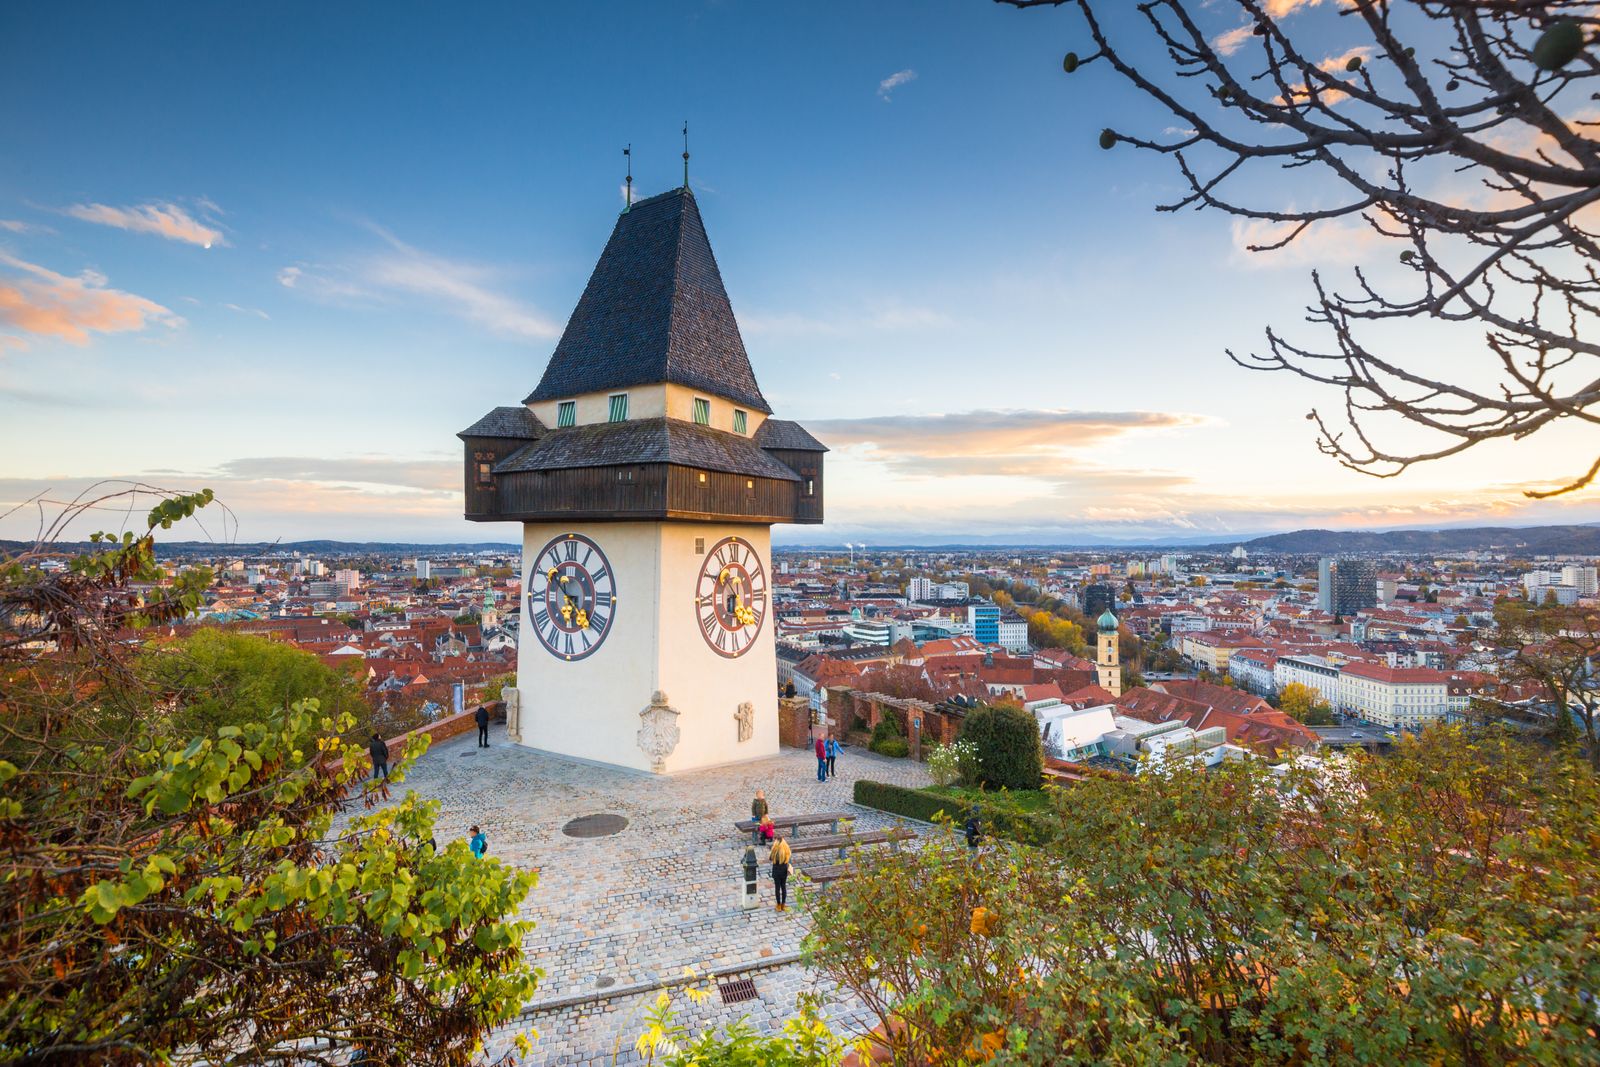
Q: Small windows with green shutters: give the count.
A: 4